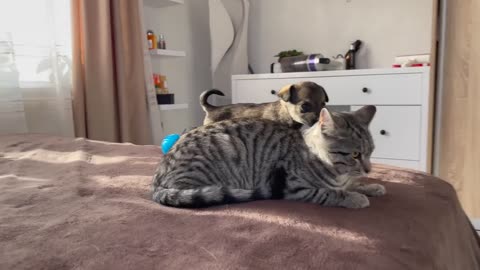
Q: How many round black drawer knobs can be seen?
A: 3